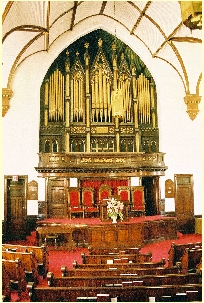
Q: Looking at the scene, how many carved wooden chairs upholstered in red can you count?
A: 5